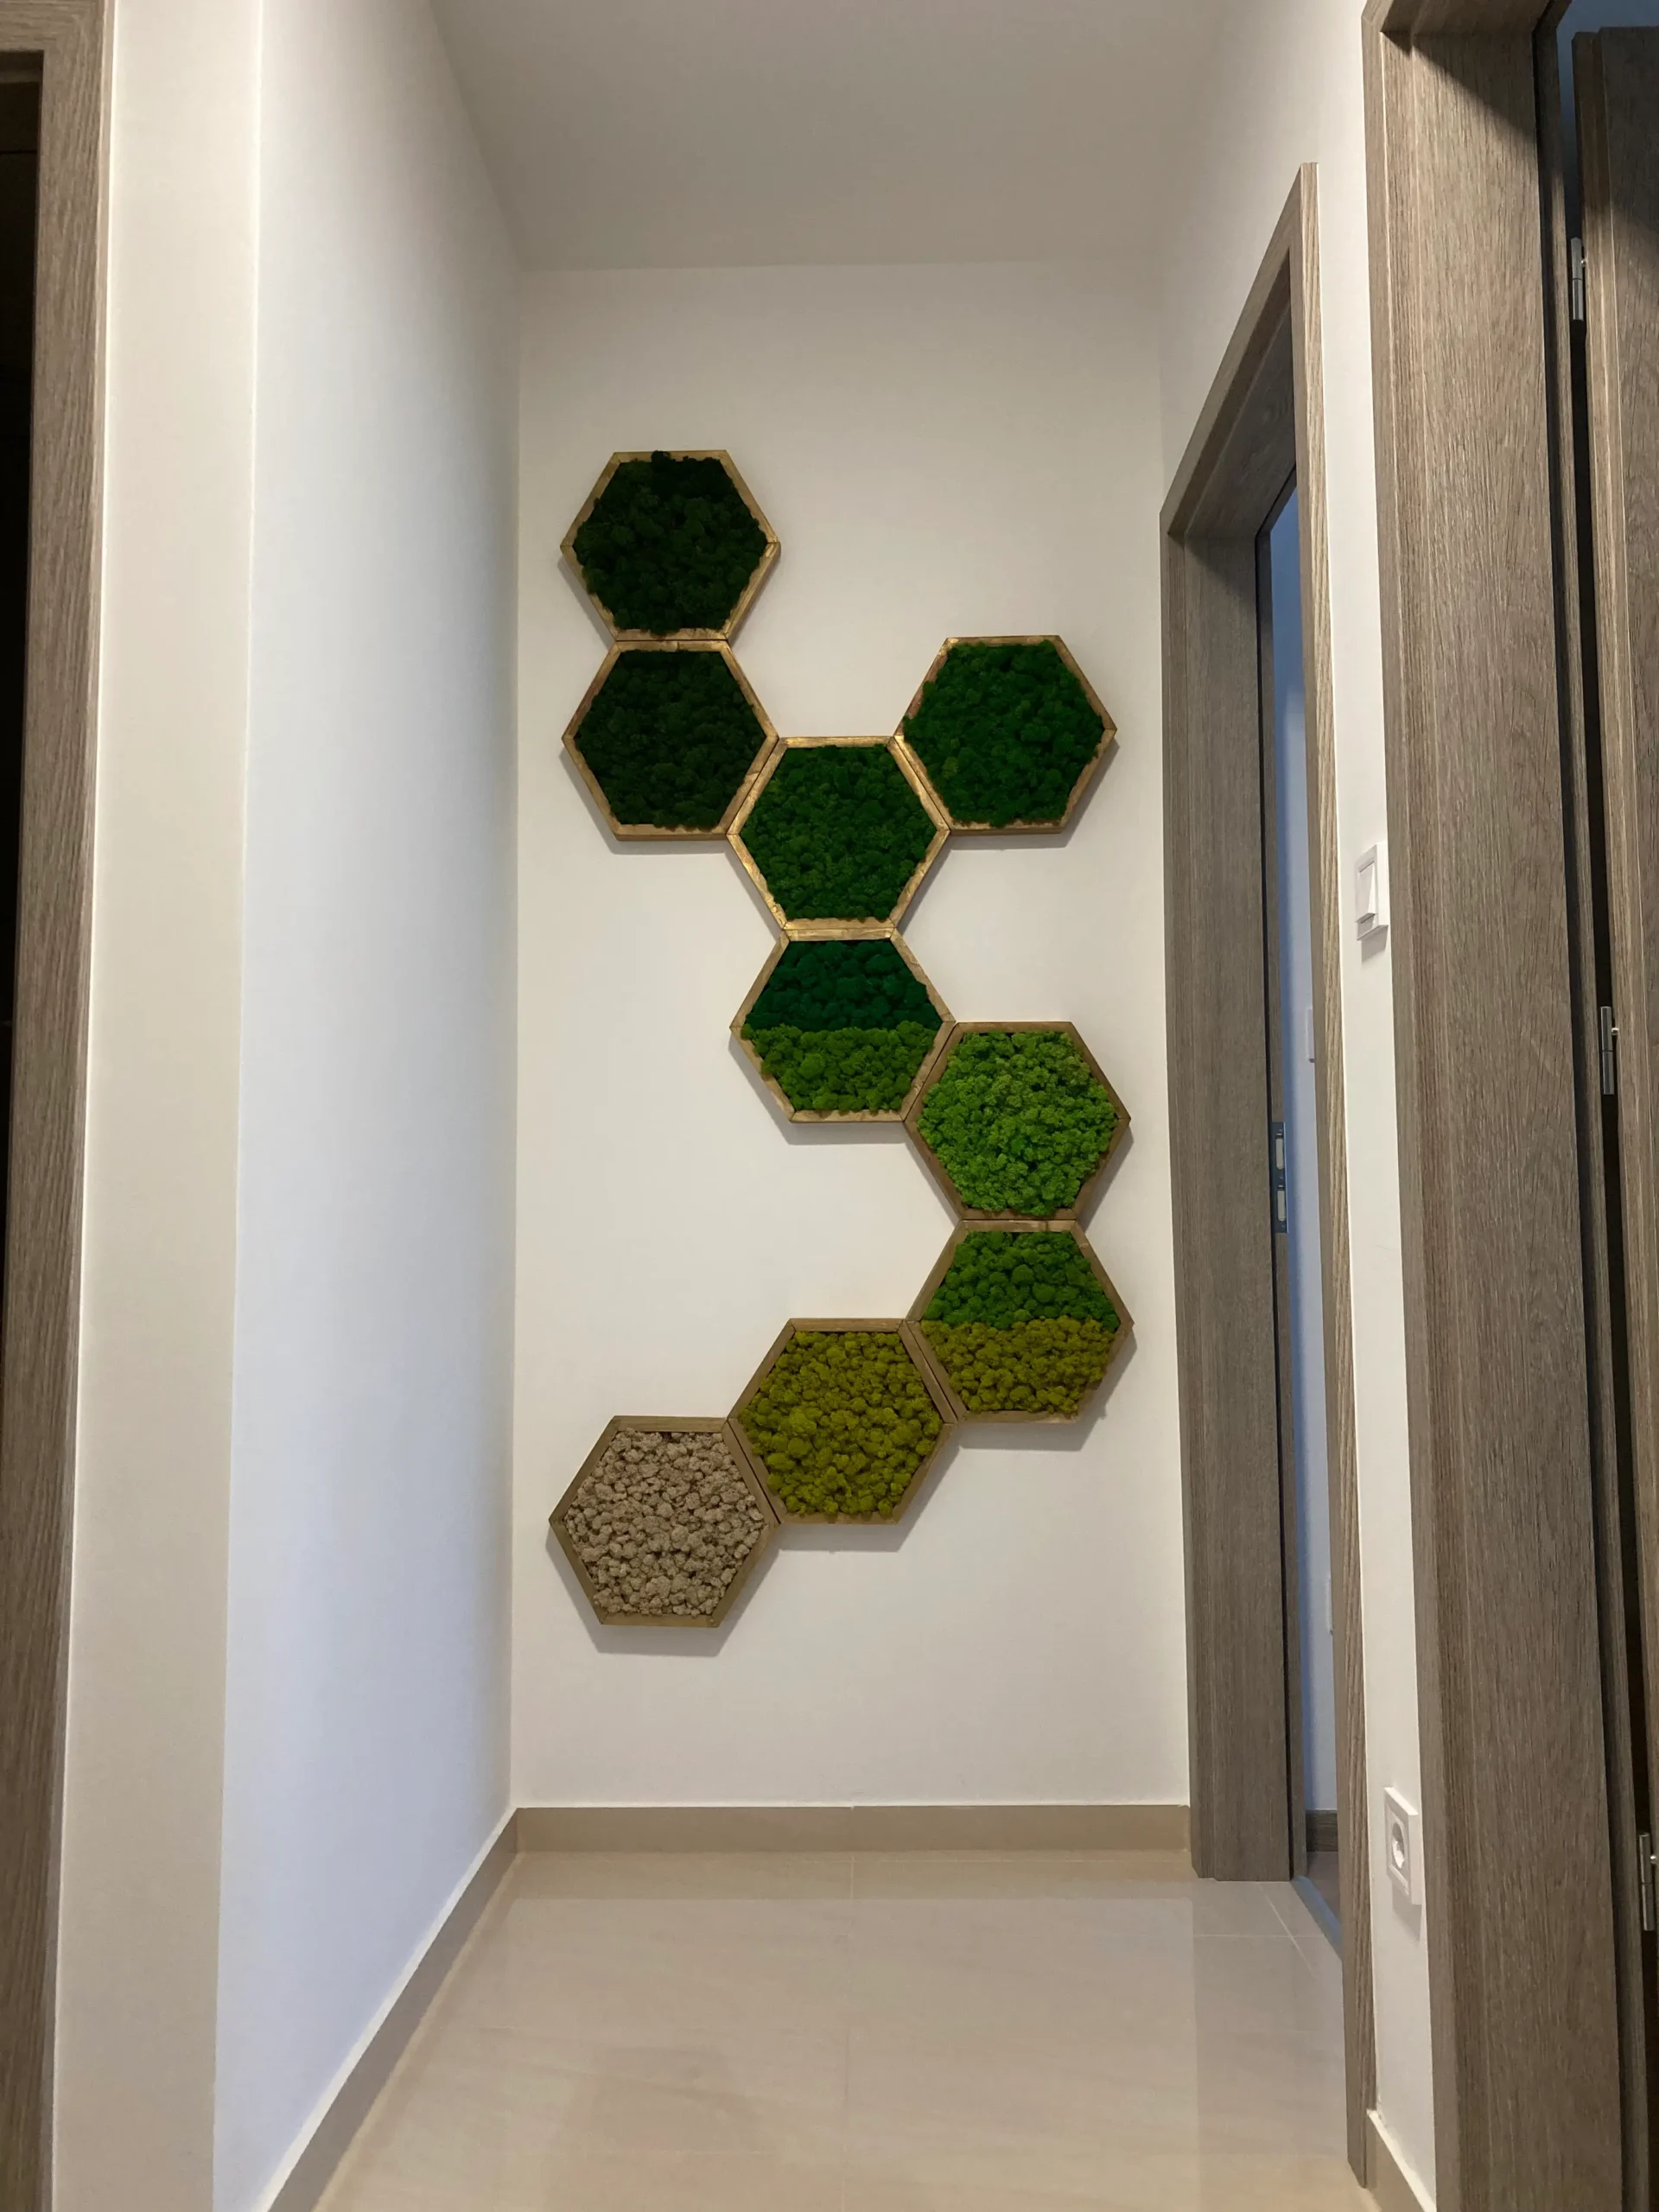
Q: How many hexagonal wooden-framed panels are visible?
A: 9